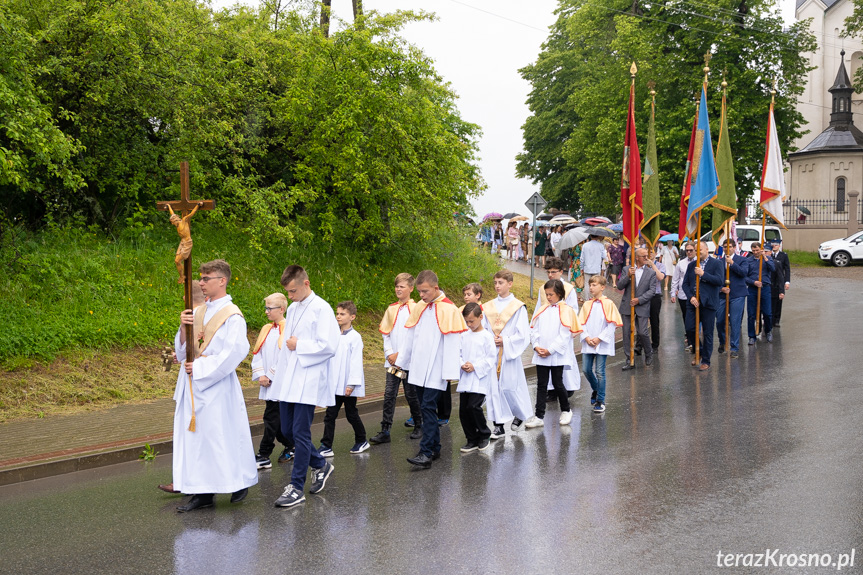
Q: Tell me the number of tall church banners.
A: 6